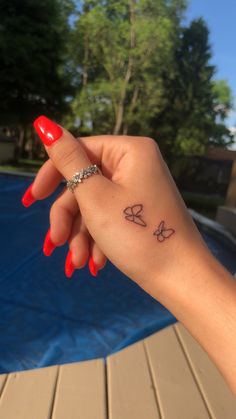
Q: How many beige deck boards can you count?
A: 6